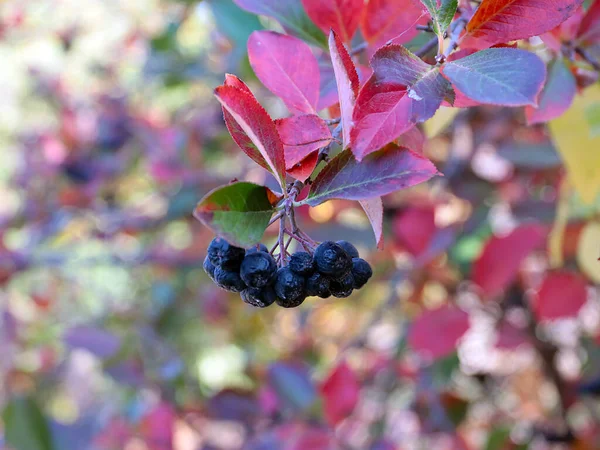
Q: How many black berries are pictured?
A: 13